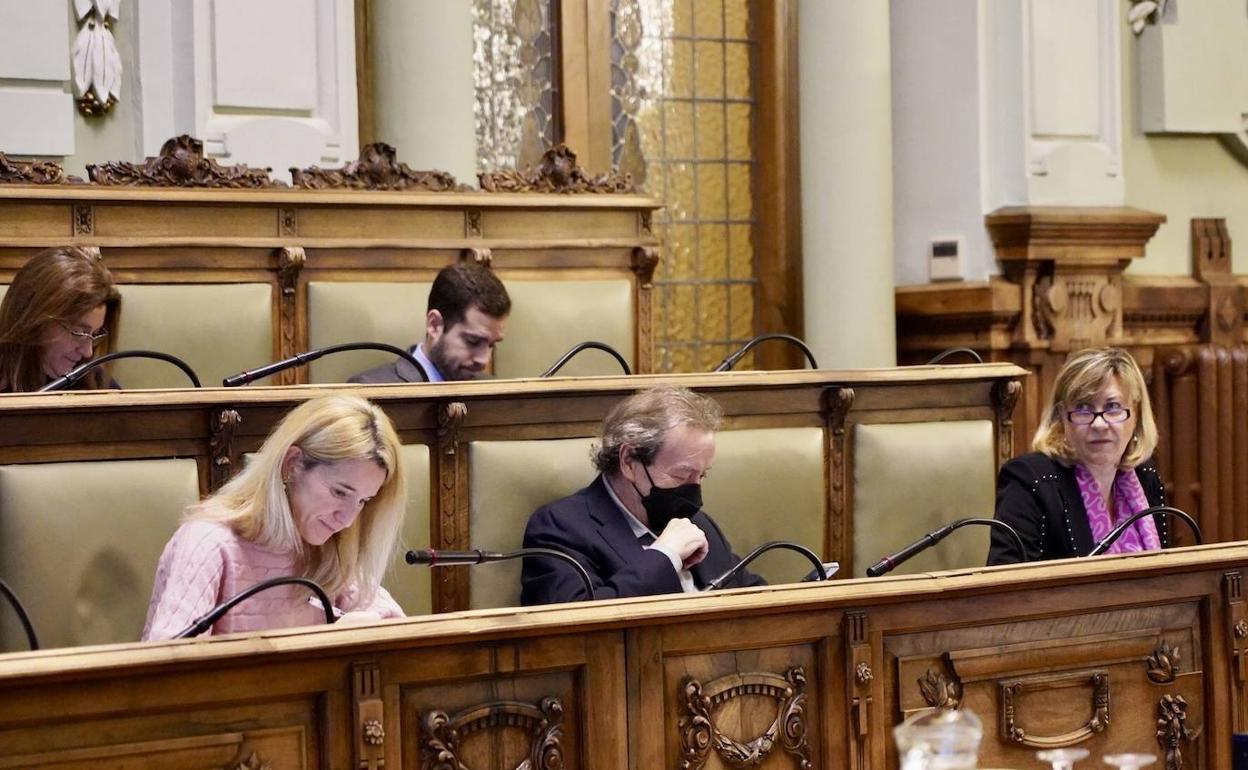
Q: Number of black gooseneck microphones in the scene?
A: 11